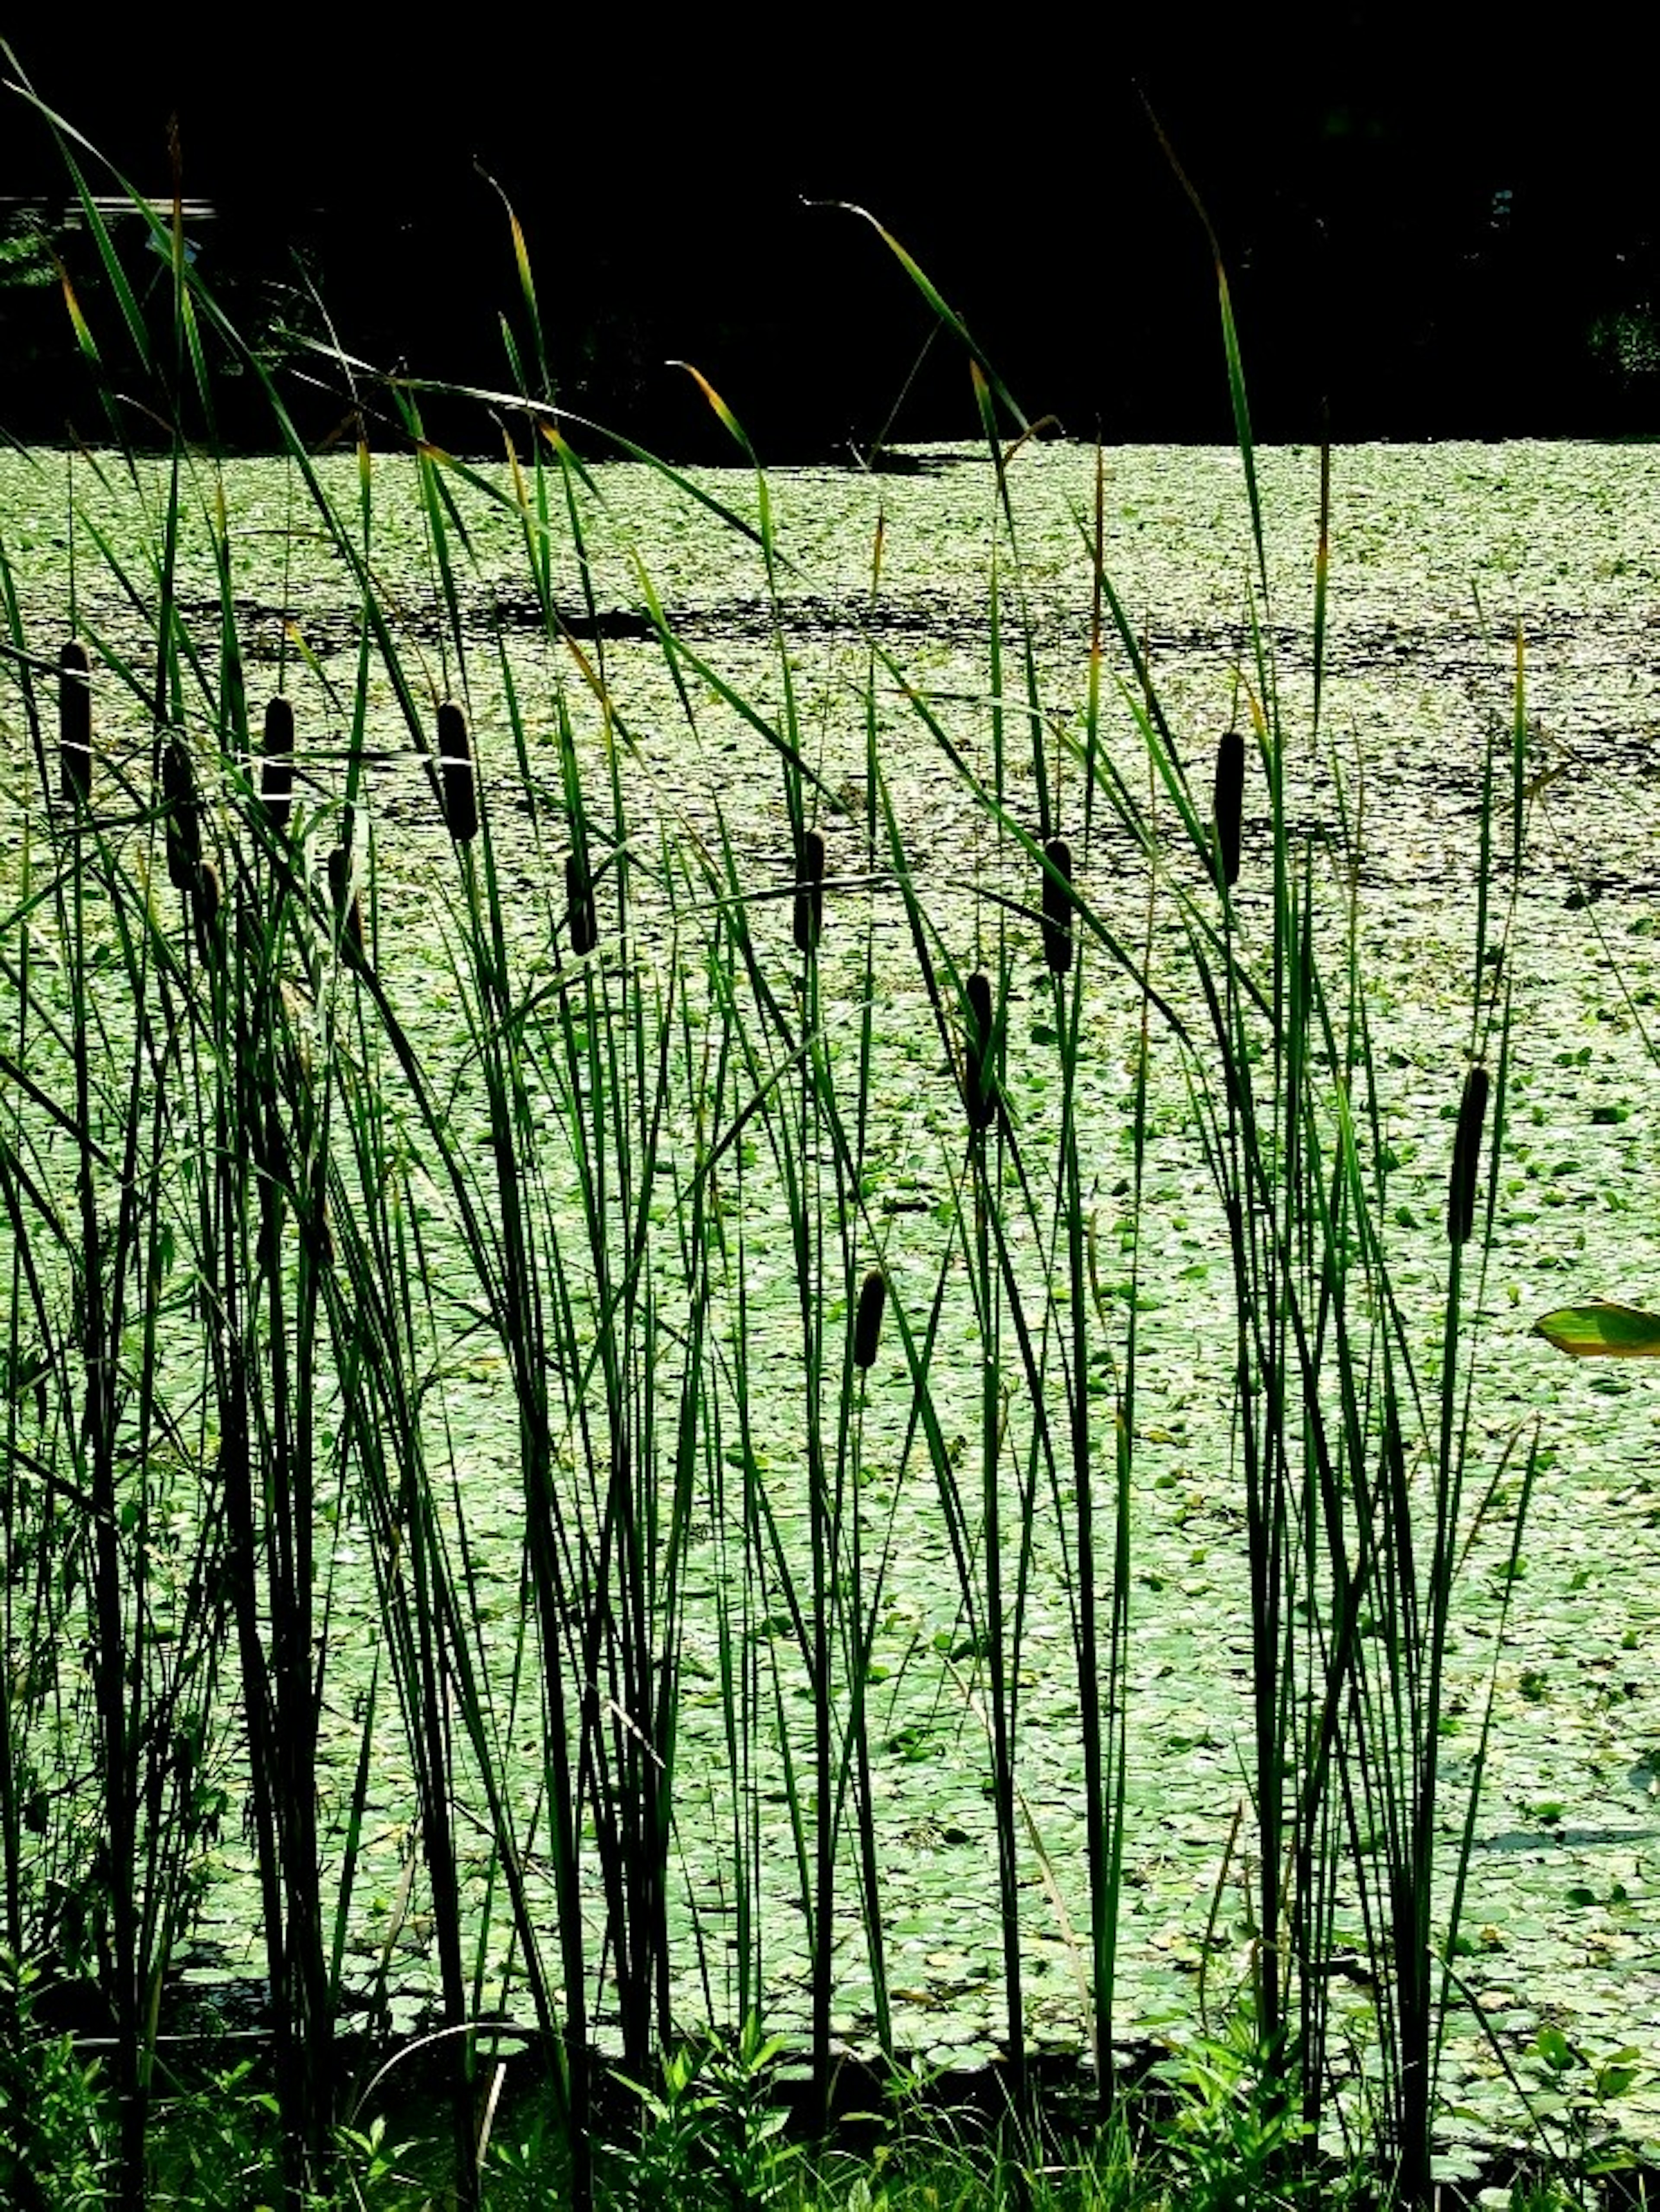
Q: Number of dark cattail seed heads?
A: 13